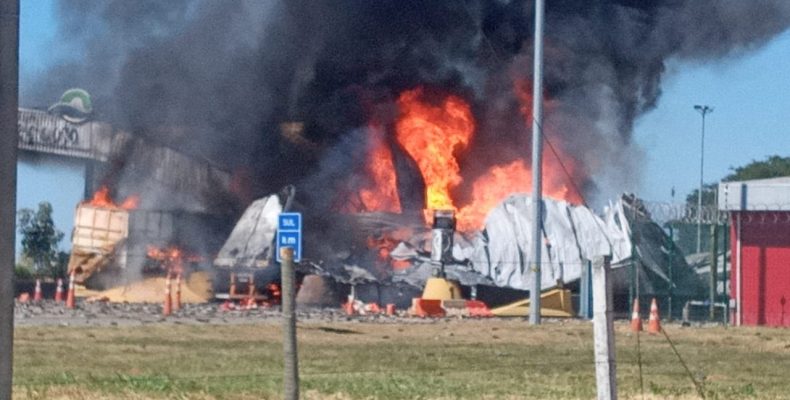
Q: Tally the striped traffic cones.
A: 7